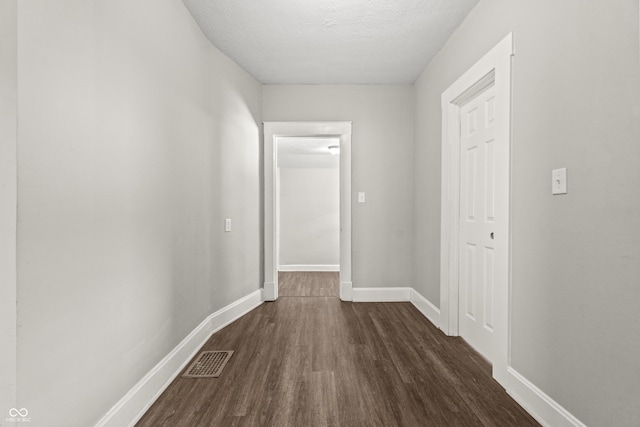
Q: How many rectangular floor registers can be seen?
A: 1